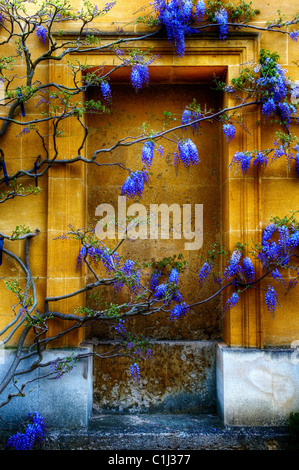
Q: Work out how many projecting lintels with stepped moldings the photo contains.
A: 1